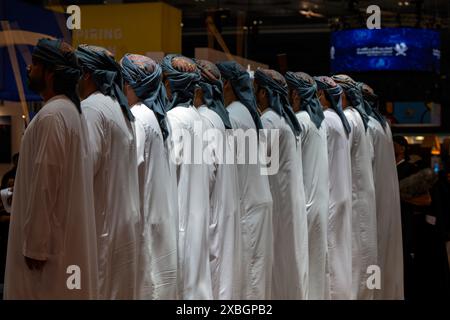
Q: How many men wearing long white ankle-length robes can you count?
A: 11